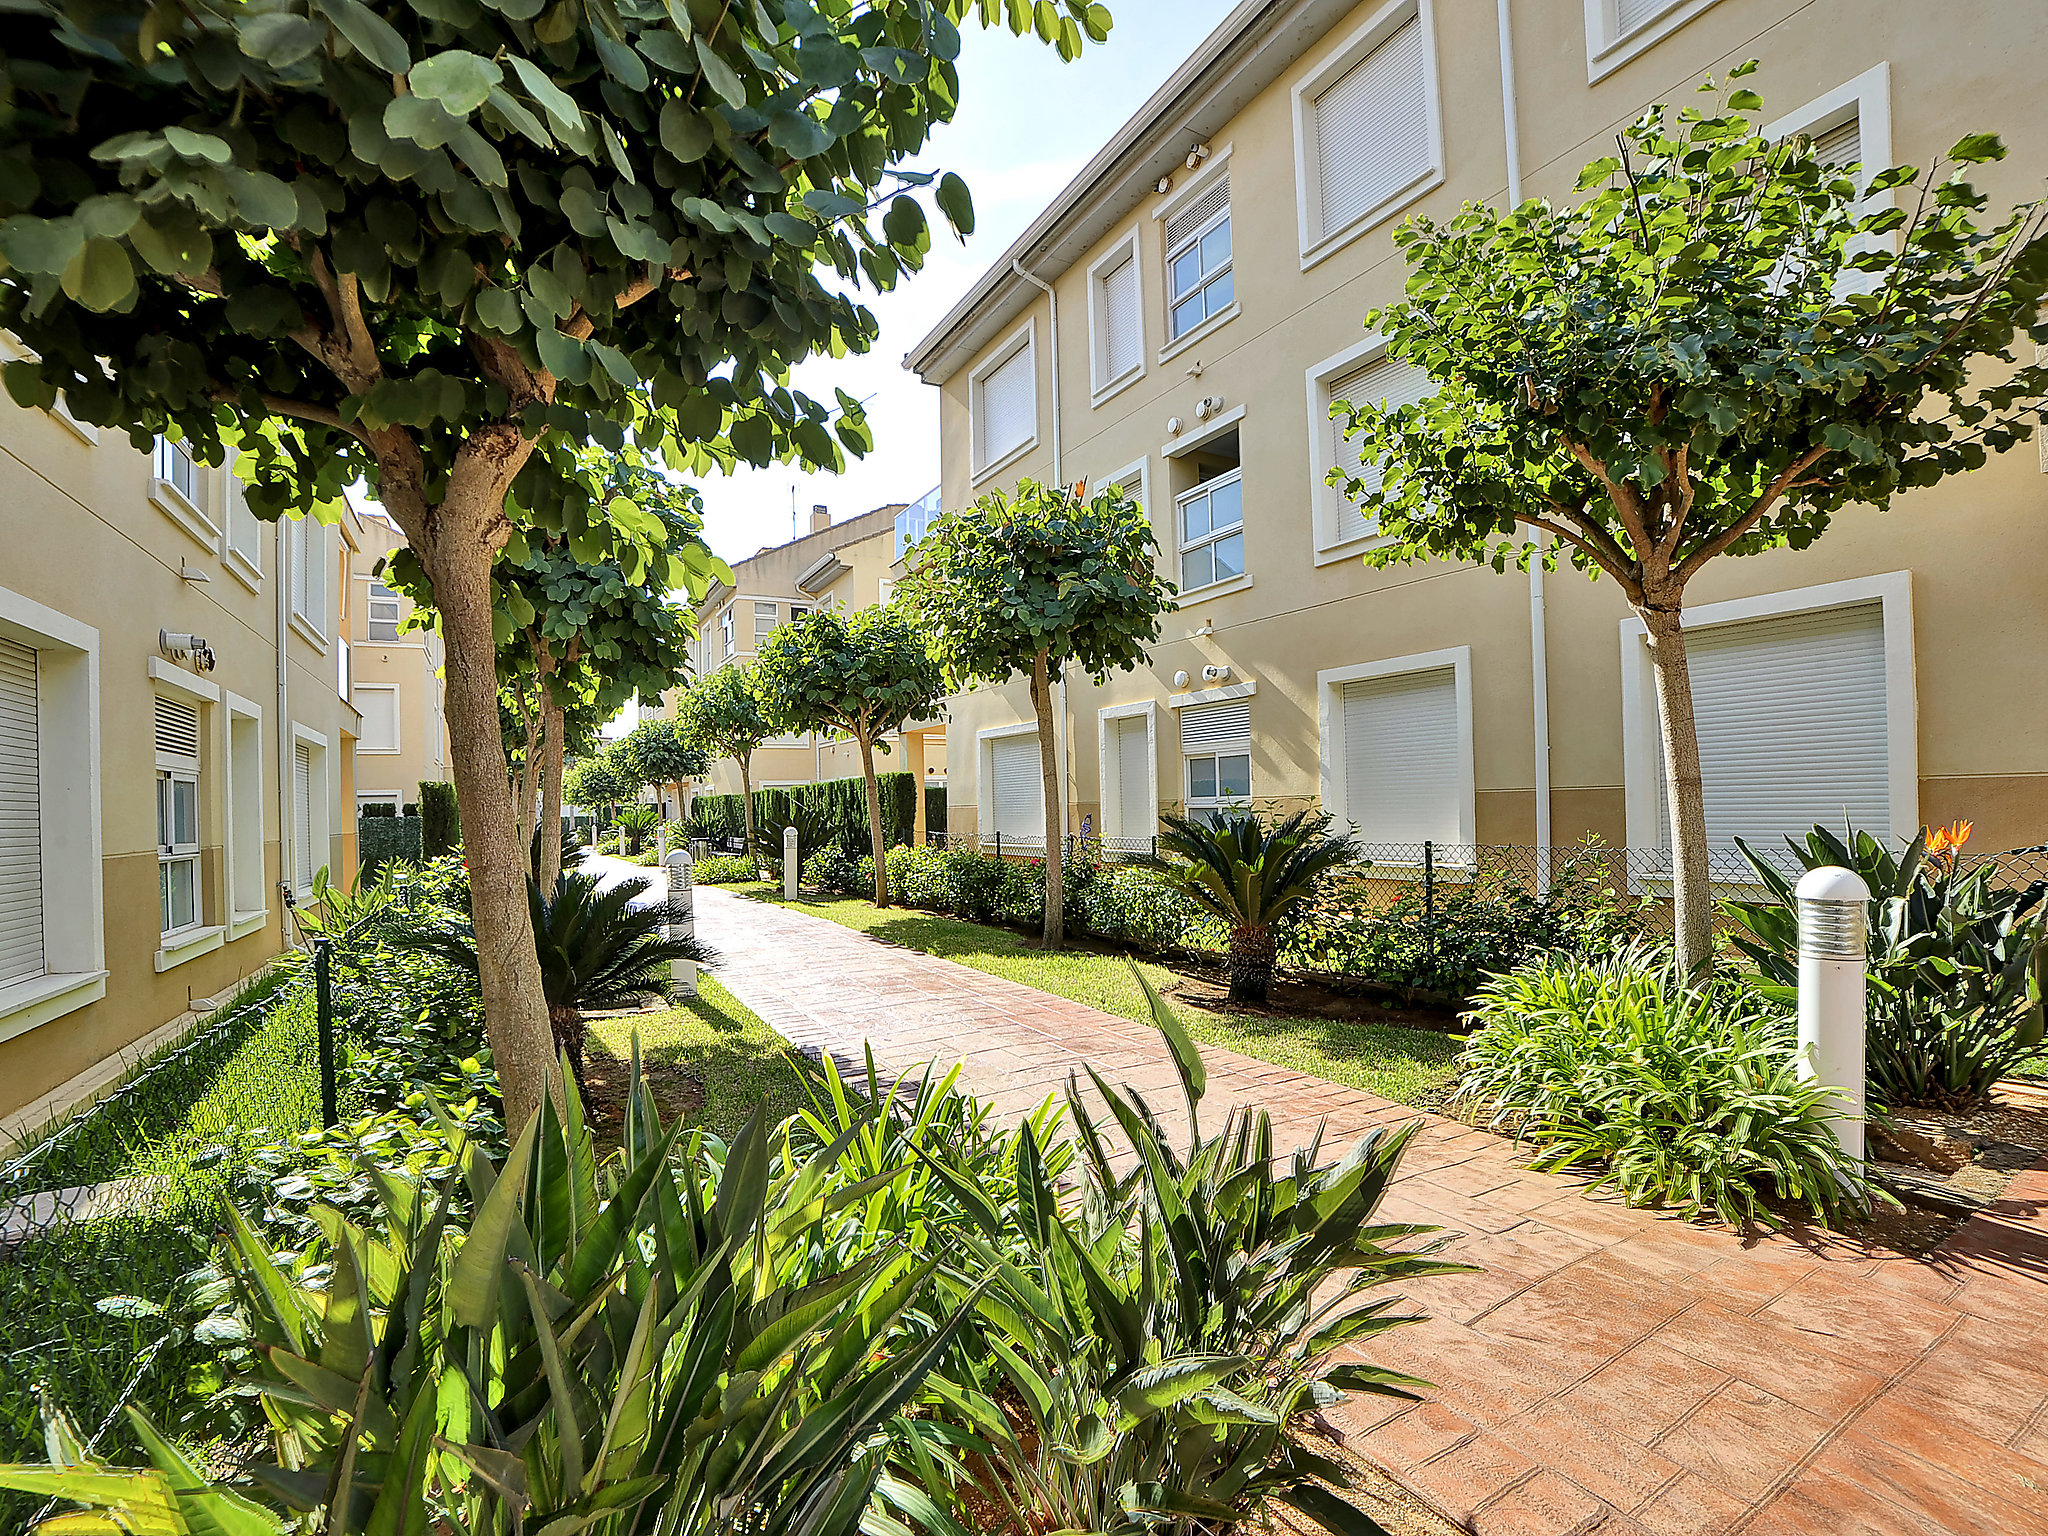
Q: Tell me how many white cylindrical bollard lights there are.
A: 6